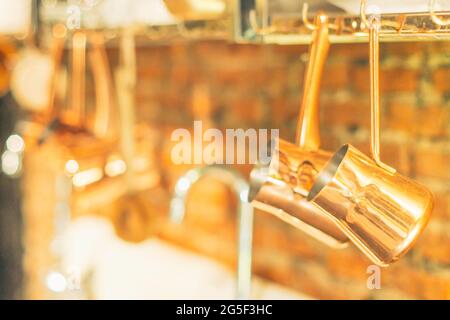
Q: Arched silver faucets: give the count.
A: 1